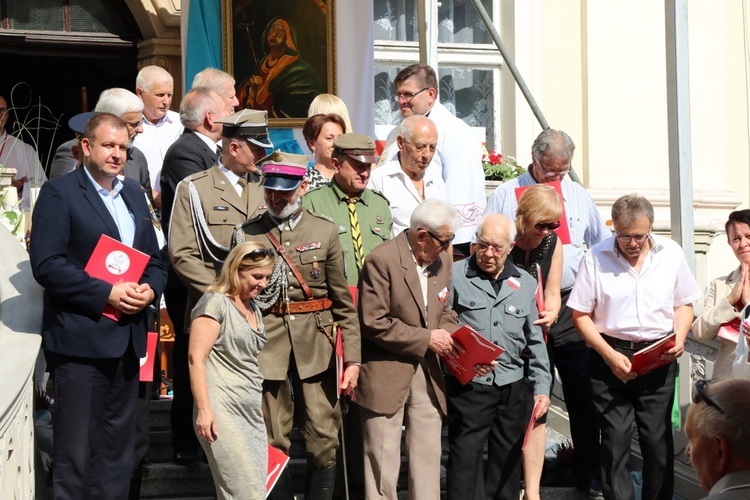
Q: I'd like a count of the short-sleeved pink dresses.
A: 0